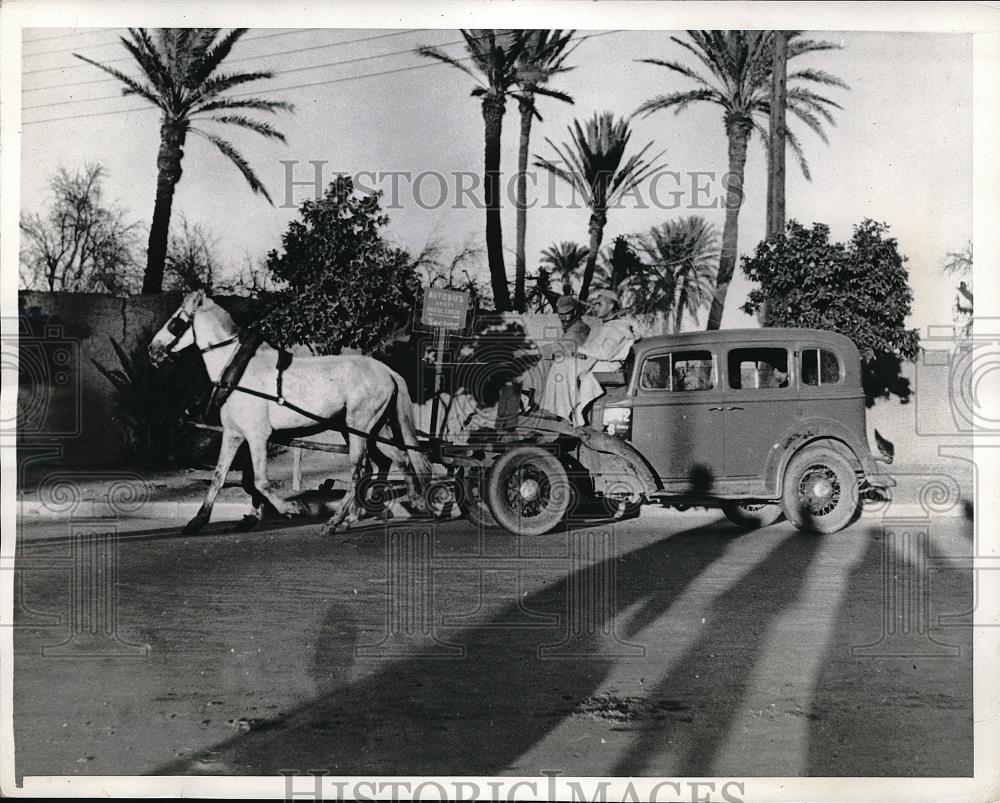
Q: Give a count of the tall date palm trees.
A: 5